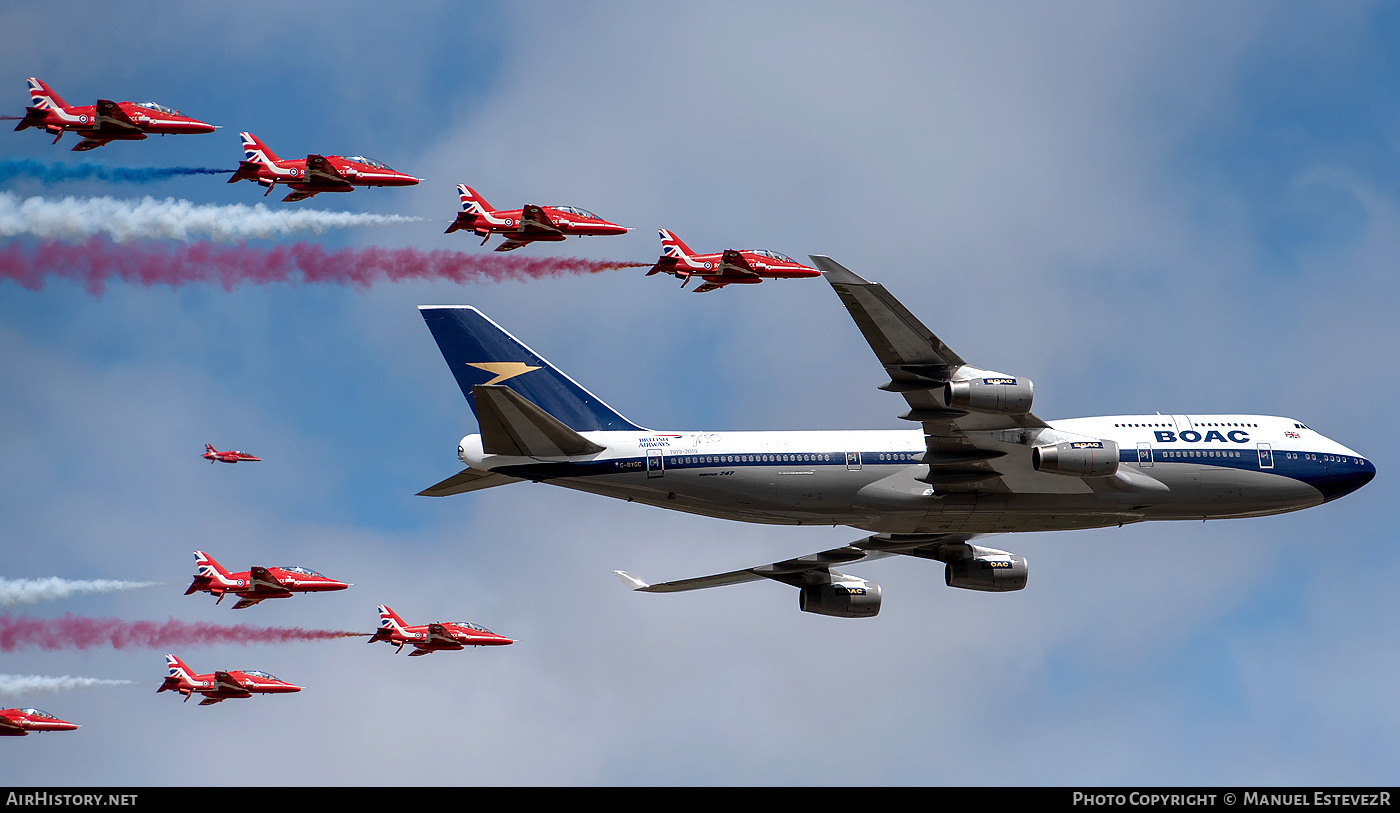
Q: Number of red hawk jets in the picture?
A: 9